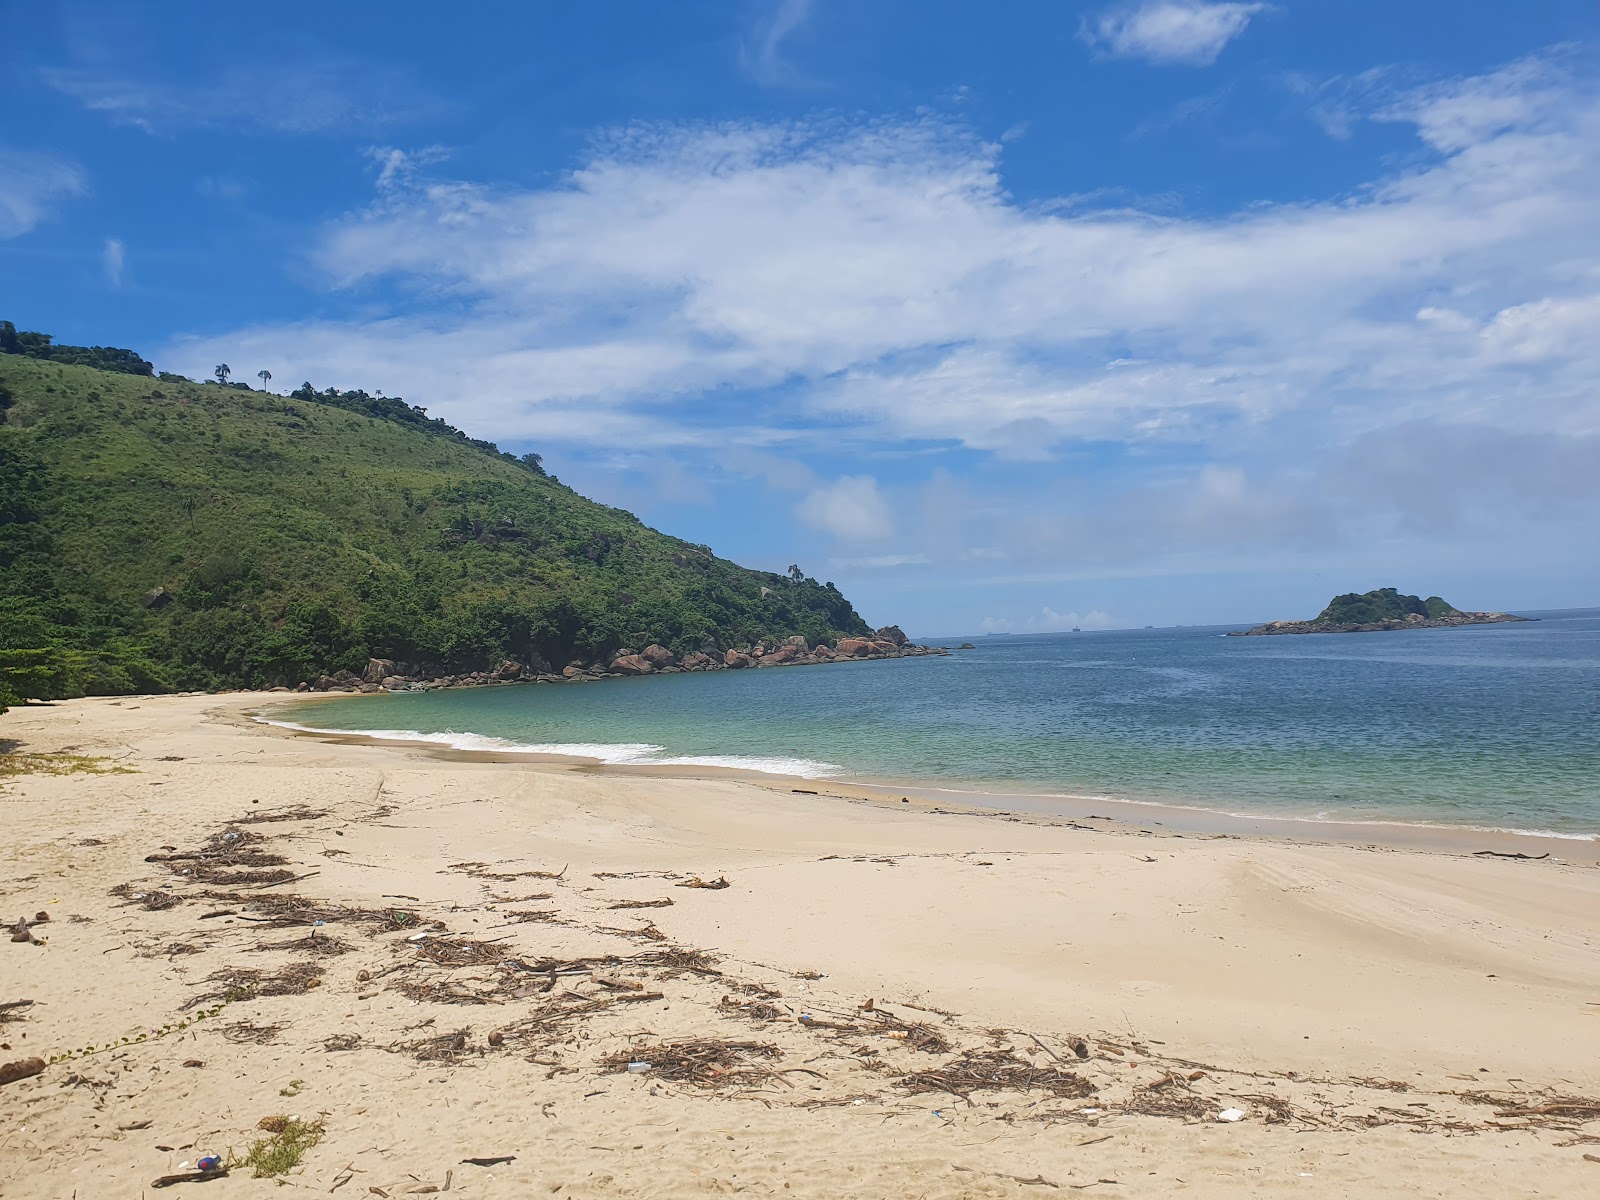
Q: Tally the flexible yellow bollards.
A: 0